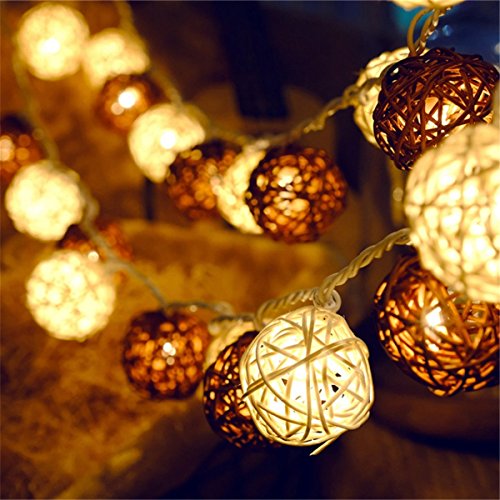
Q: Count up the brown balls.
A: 9